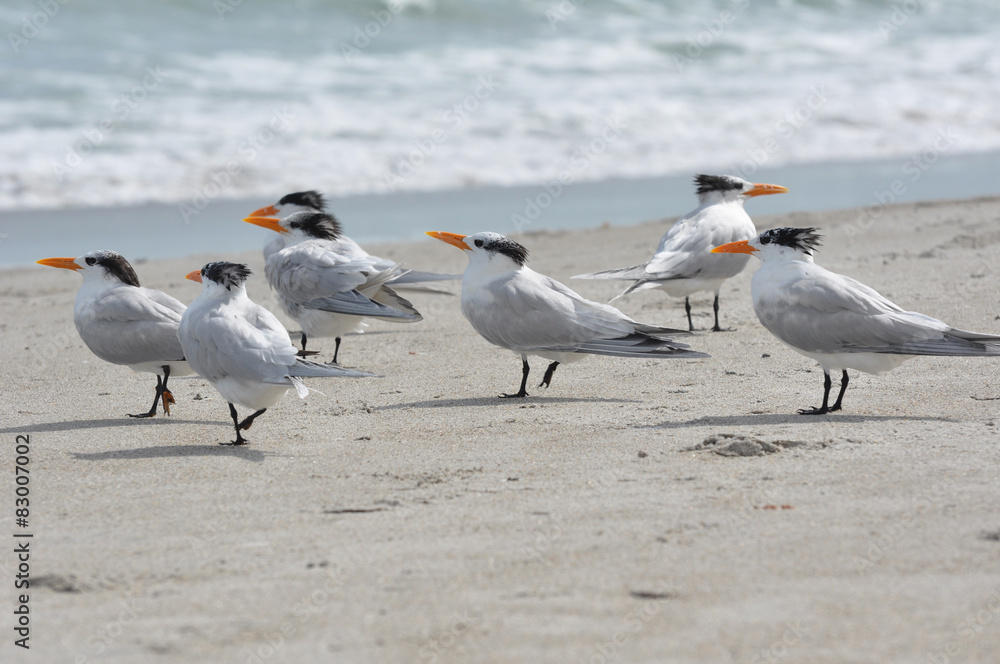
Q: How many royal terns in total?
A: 7